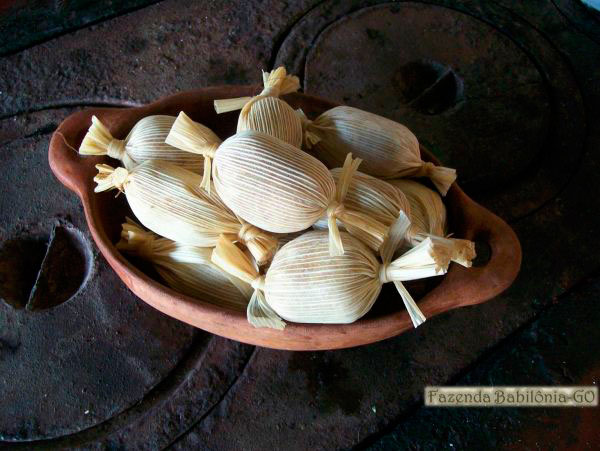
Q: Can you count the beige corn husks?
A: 9